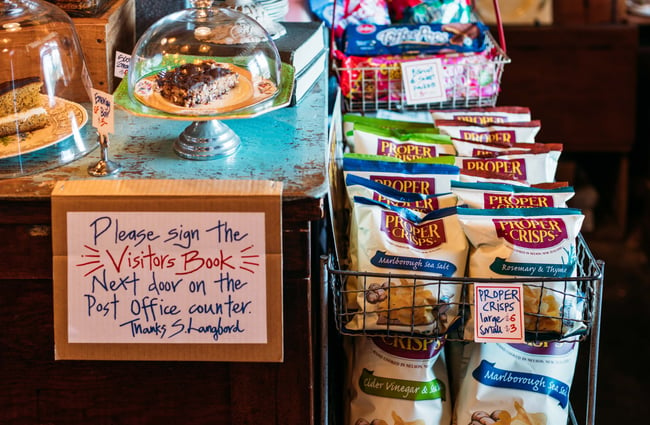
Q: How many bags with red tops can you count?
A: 5